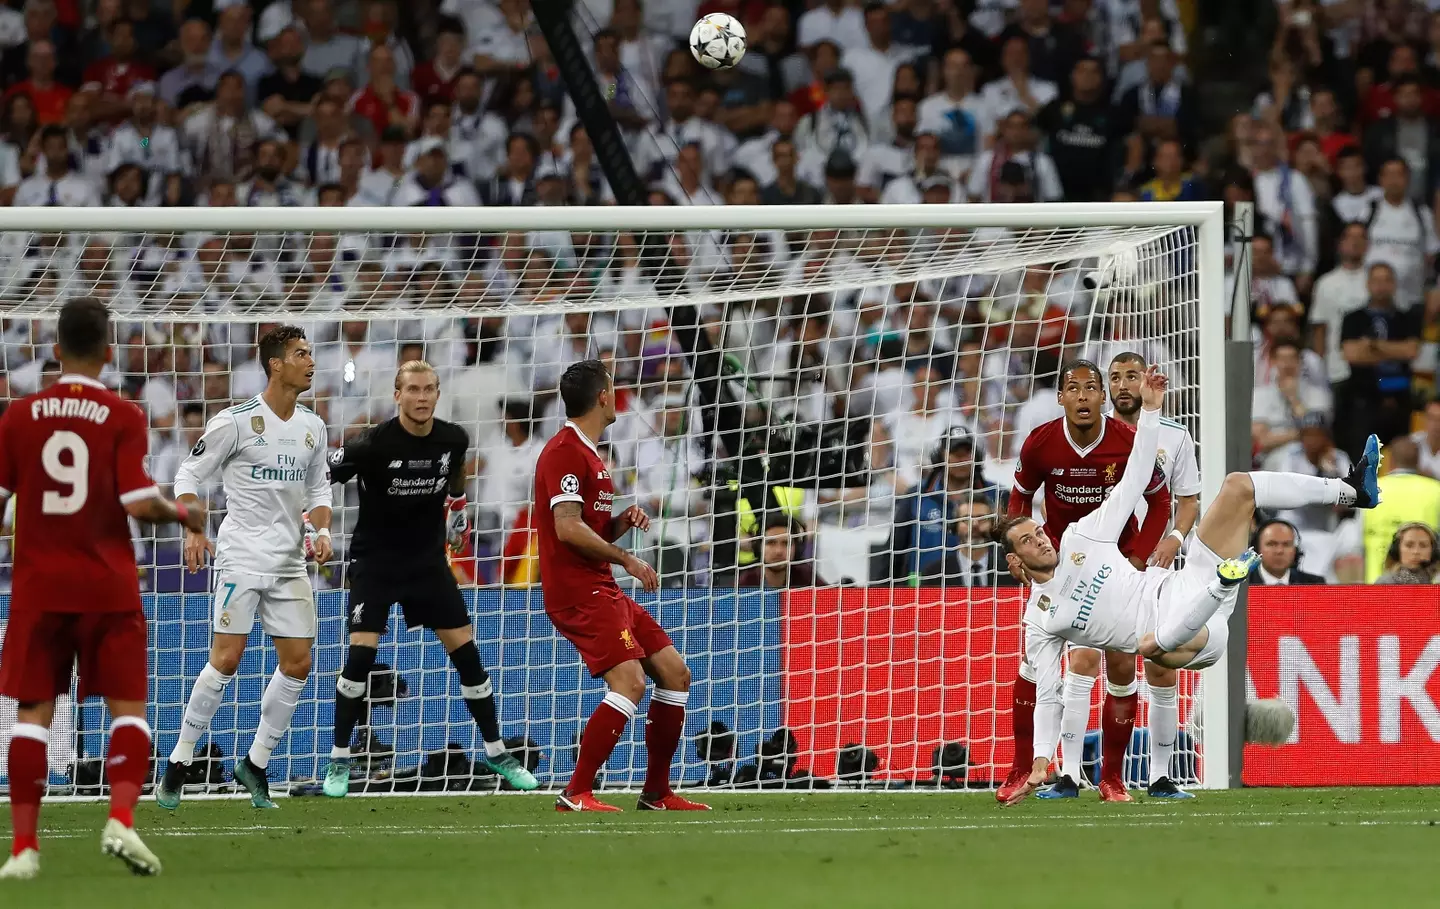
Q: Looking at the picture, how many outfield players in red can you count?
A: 3